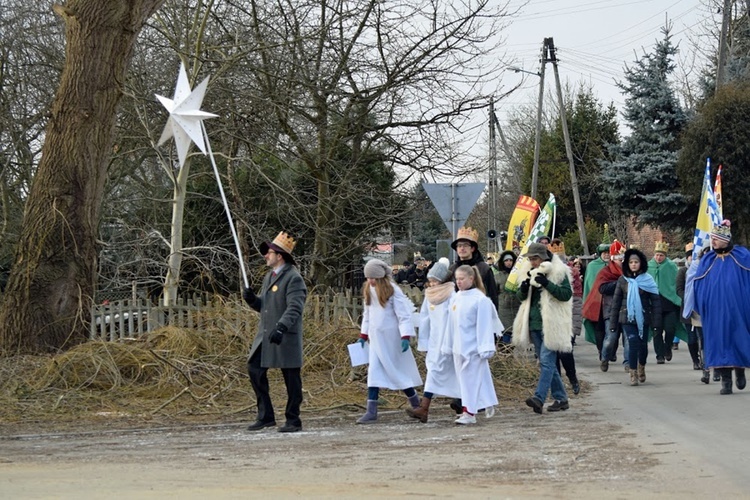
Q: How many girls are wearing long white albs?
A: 3